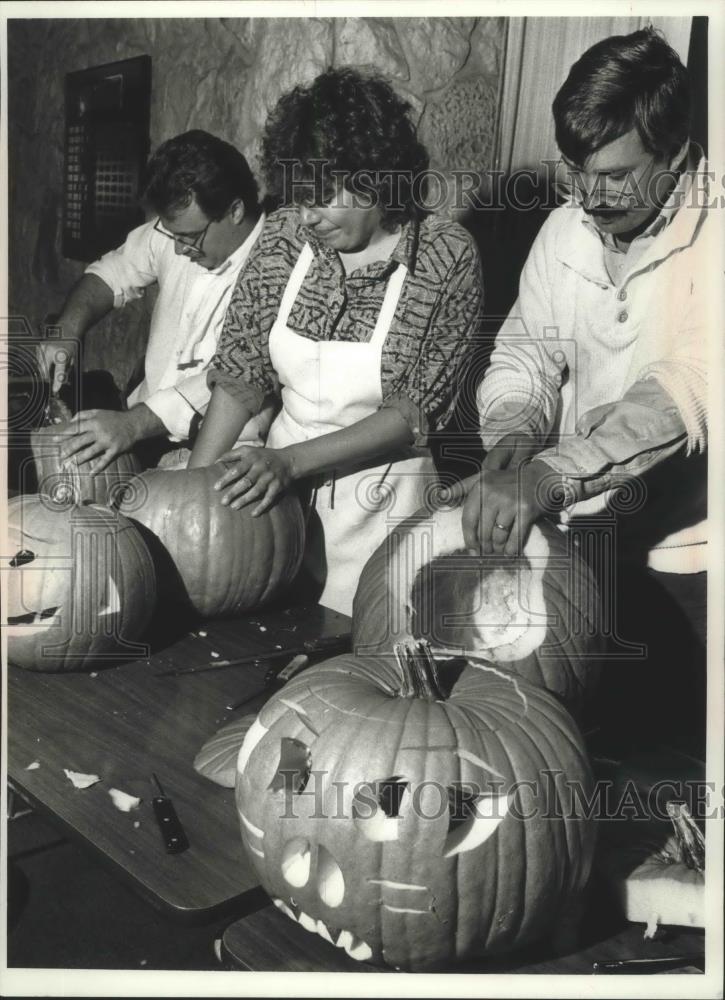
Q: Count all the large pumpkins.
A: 5